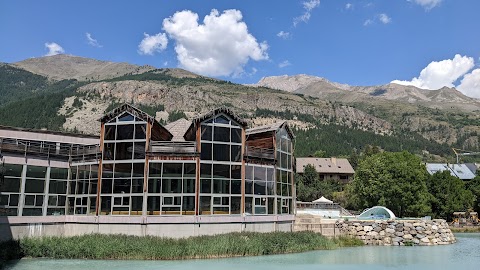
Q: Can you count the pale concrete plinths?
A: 1